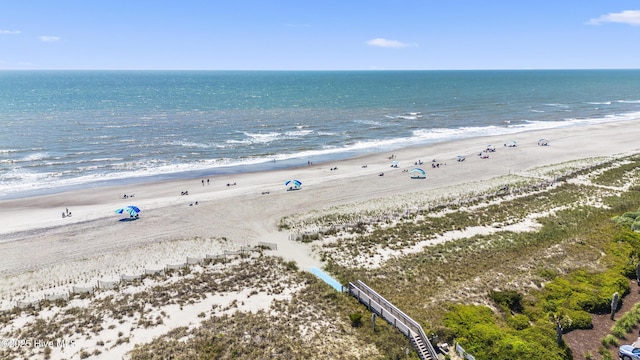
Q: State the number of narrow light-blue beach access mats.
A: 1